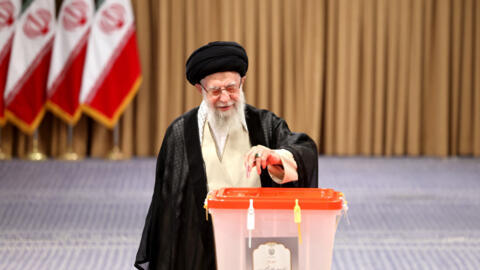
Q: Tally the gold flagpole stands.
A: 4